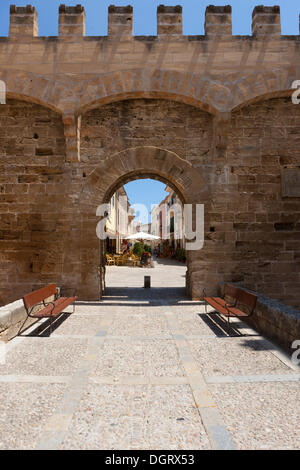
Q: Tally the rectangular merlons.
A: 6